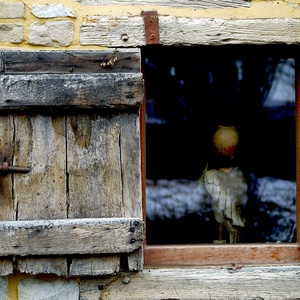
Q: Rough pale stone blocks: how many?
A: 6